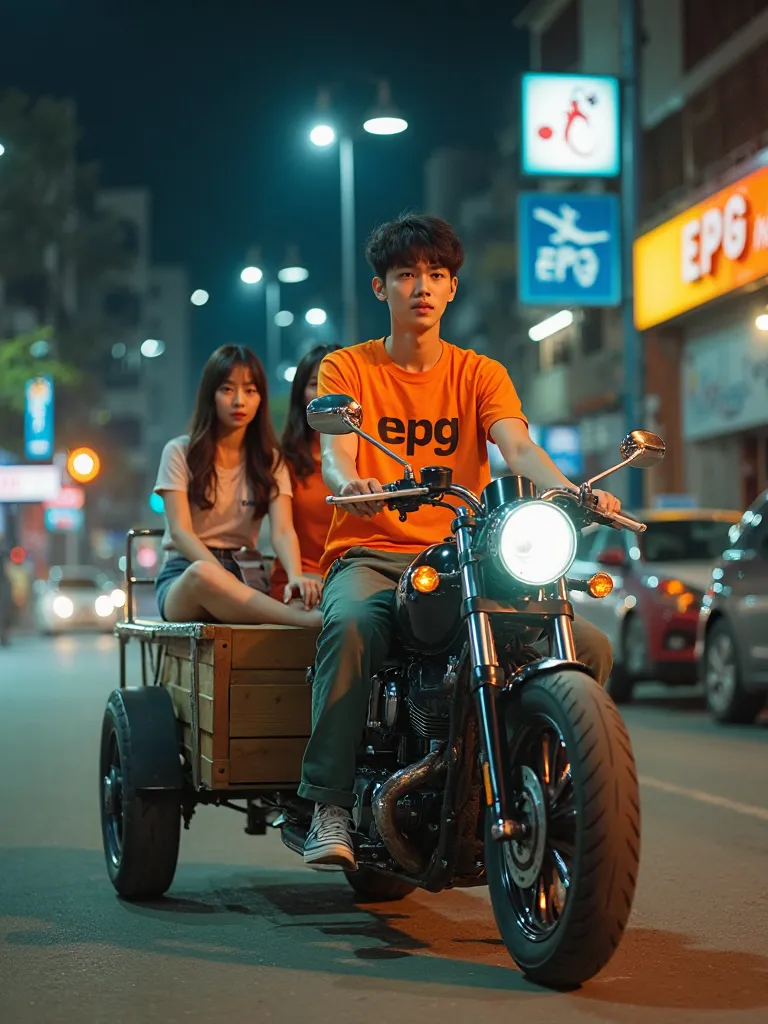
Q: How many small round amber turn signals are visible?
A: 2